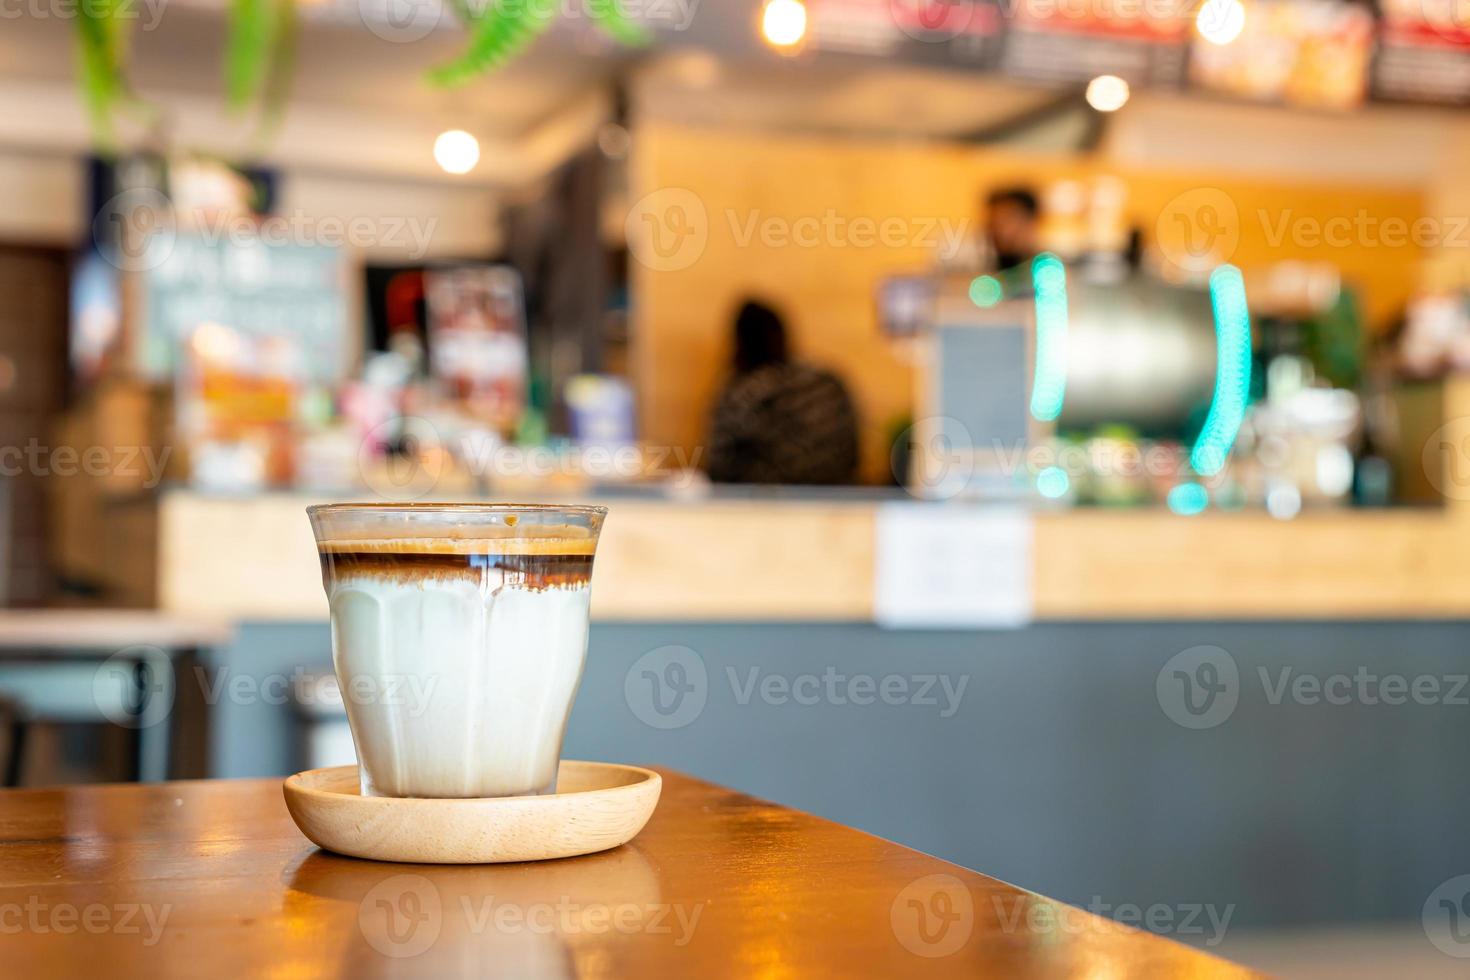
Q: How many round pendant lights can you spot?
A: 4